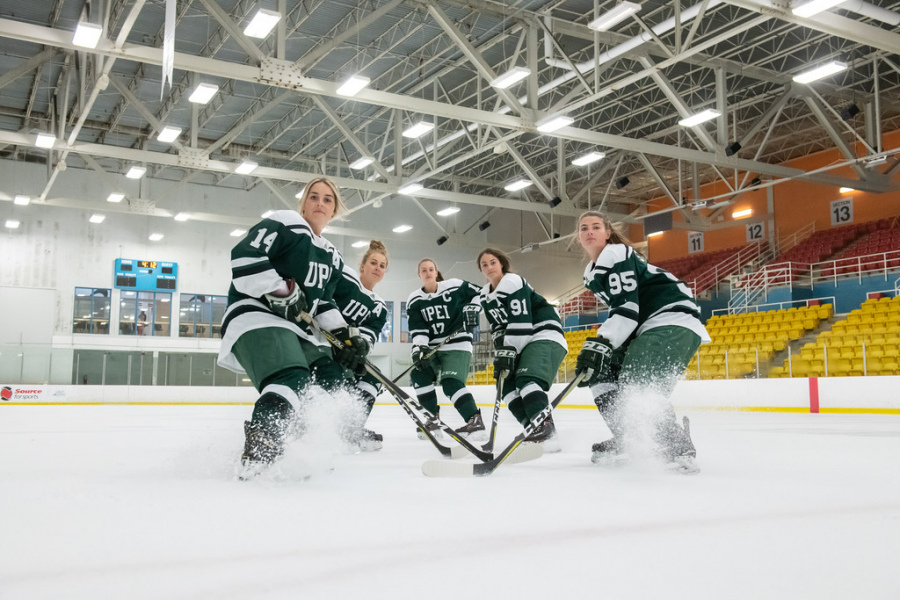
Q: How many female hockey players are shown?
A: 5